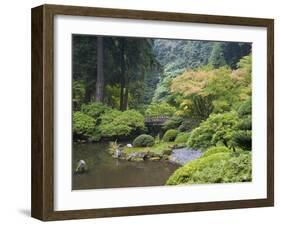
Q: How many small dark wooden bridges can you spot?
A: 1